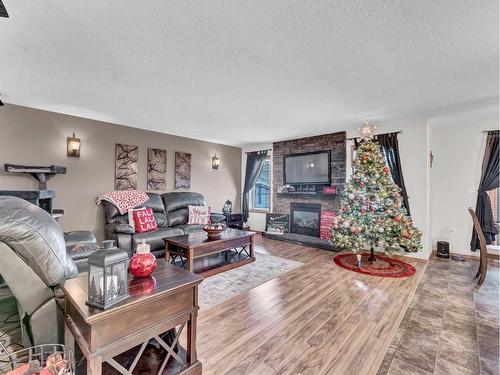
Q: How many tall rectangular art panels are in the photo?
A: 3